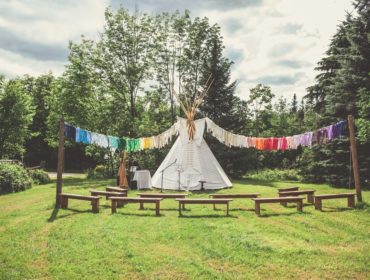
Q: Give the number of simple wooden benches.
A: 11